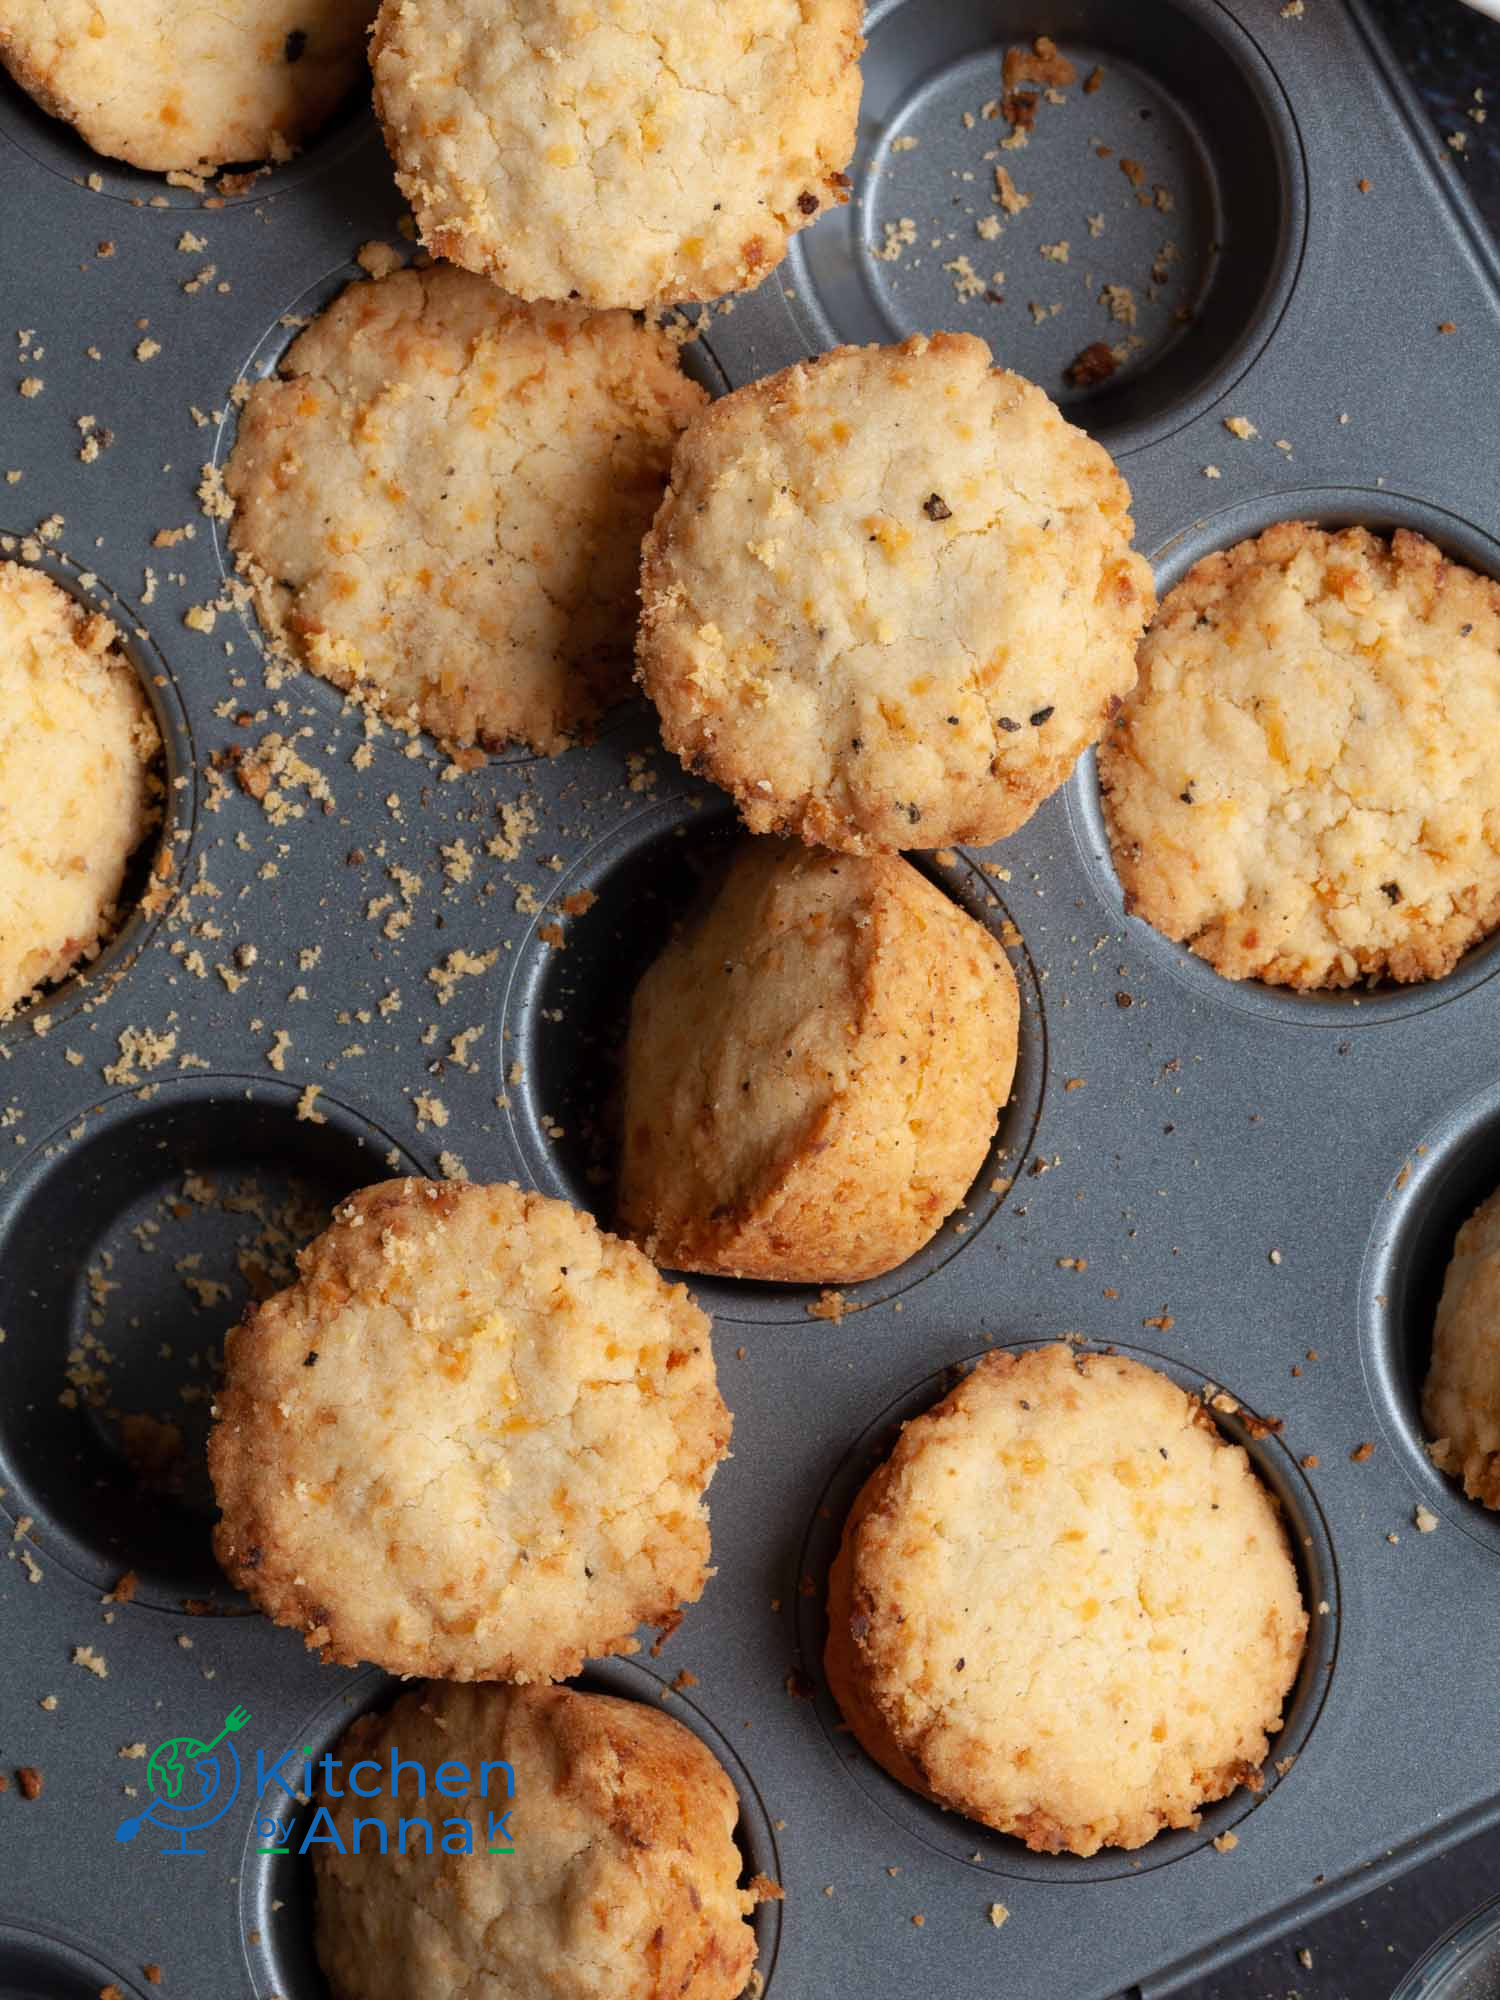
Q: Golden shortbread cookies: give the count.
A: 11